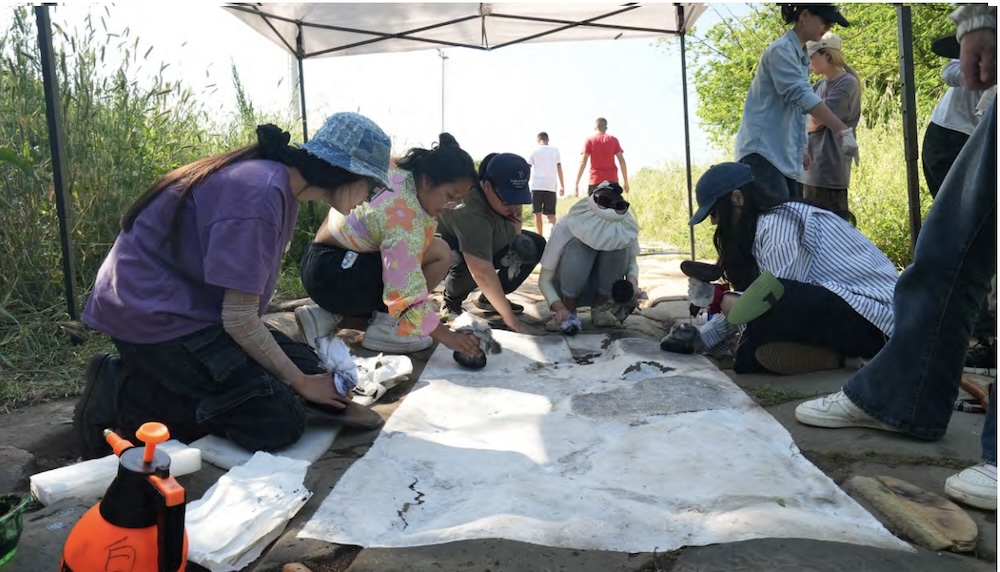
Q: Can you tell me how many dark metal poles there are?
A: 4